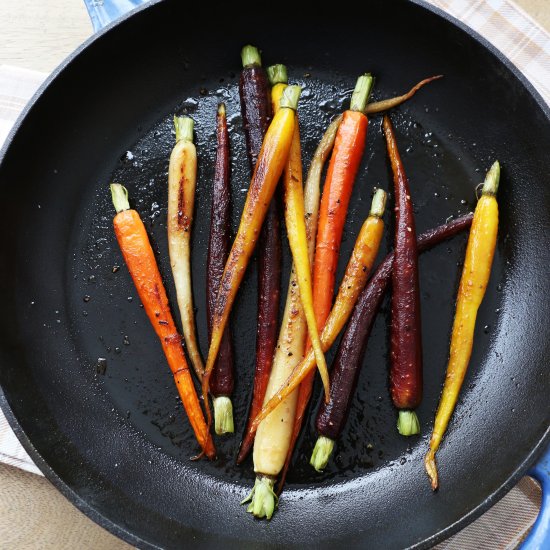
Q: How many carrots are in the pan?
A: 12